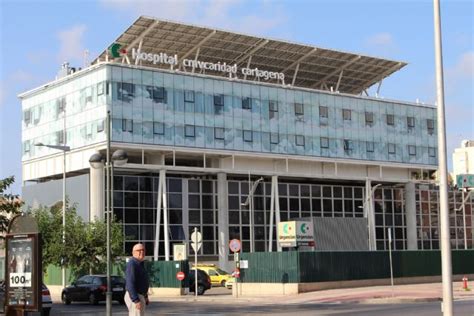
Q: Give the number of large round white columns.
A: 3